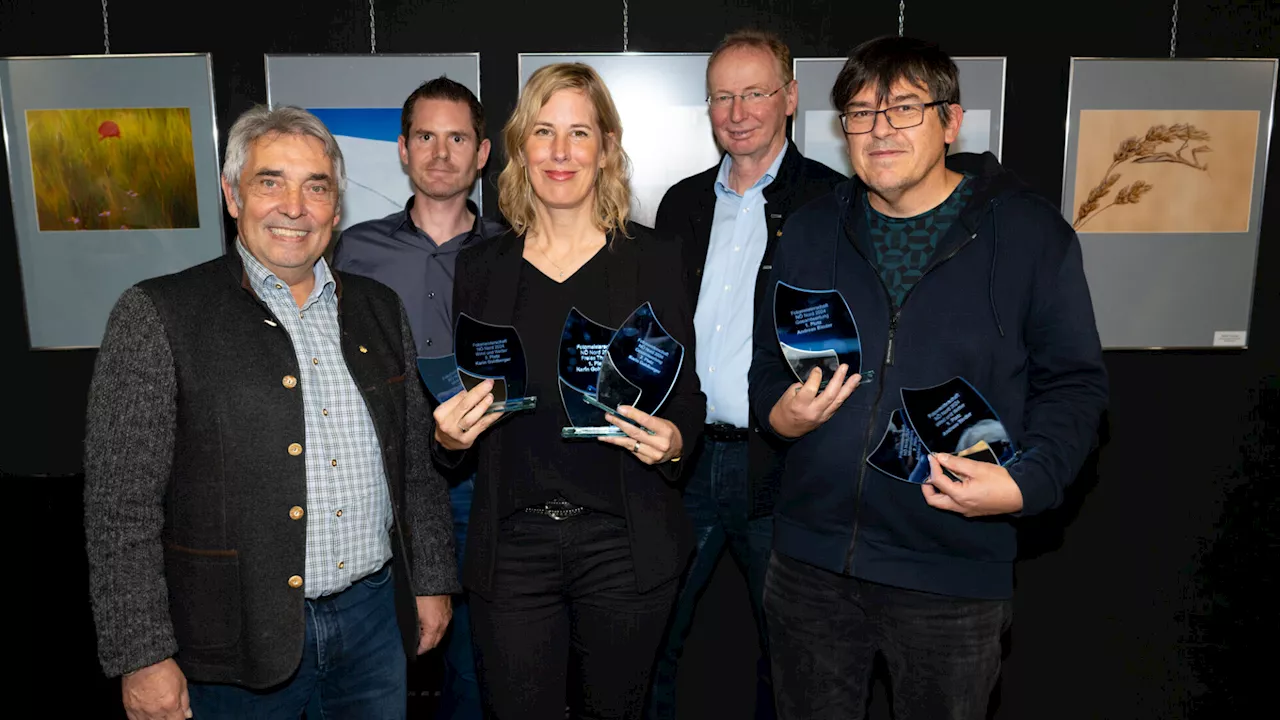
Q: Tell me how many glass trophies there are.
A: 7